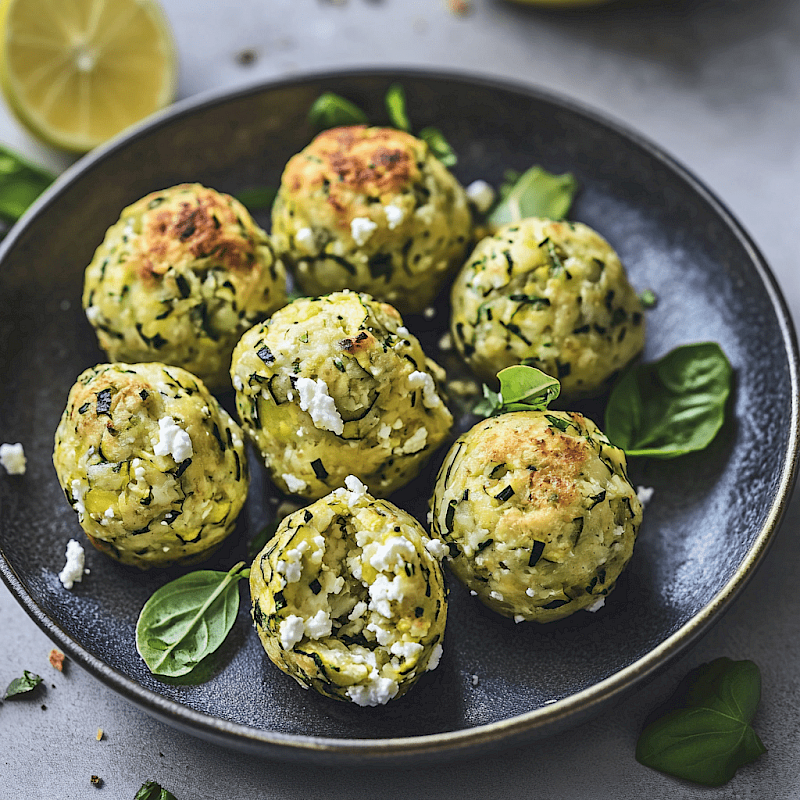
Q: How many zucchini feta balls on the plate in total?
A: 7